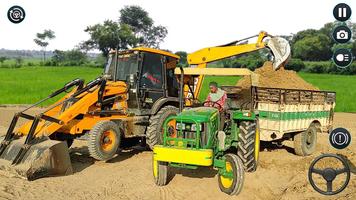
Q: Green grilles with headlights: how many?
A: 1